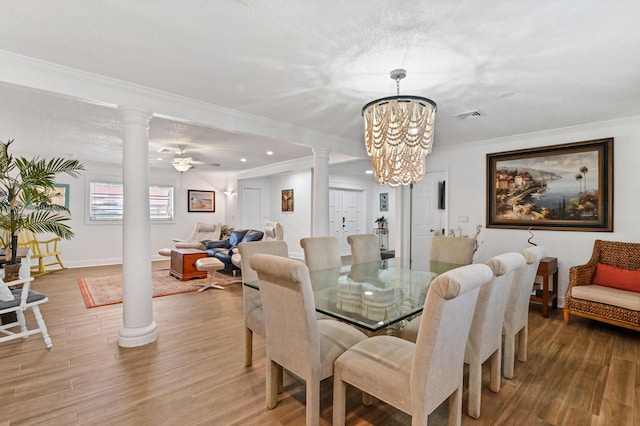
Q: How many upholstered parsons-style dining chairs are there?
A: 8